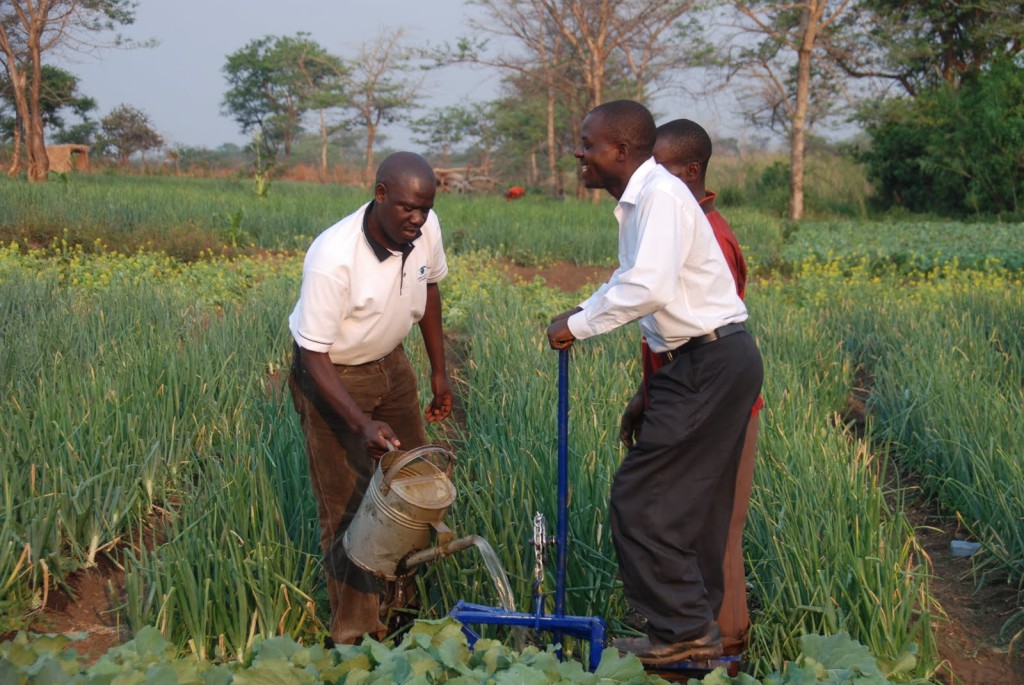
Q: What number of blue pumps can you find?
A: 1